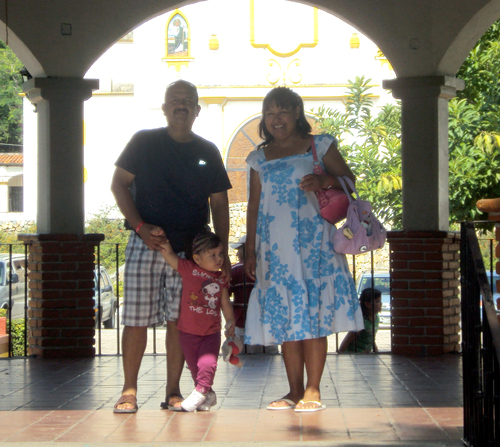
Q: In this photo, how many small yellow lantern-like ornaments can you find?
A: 2